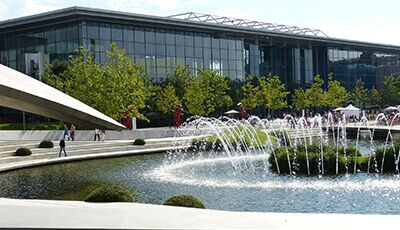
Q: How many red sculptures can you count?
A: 3